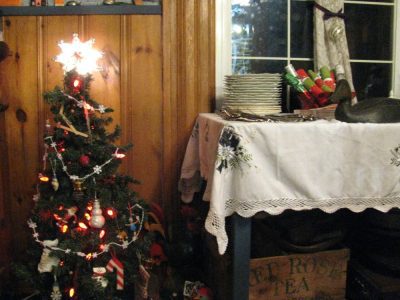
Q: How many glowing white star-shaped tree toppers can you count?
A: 1